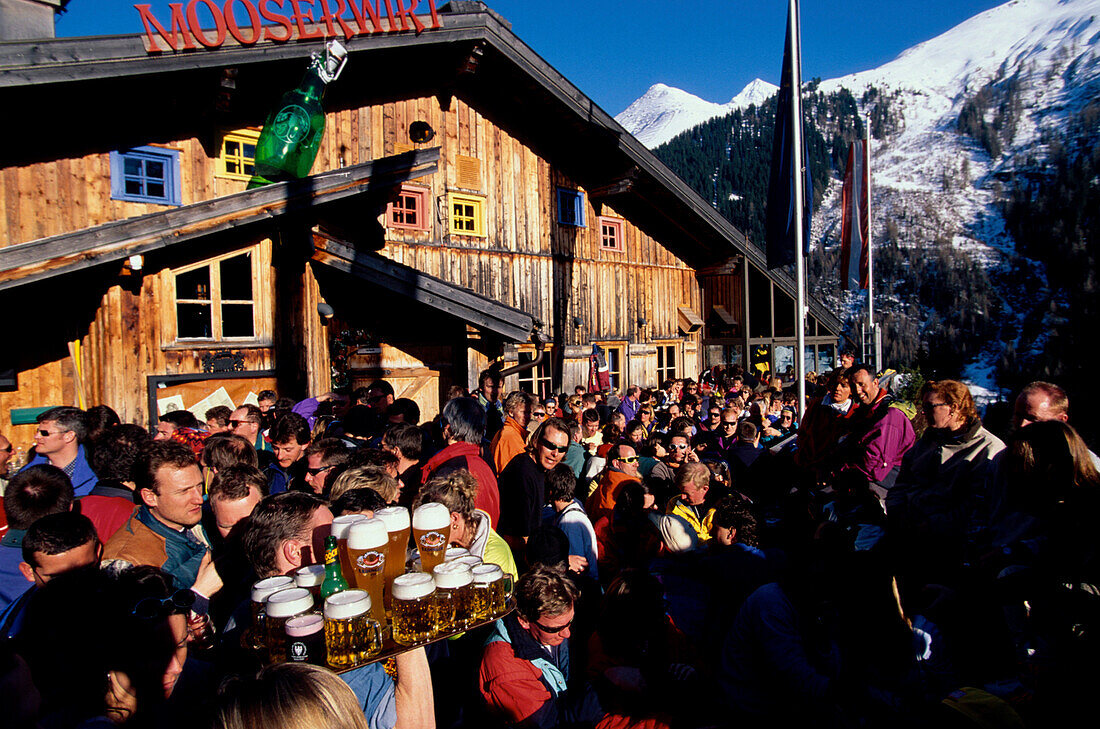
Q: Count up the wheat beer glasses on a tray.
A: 4